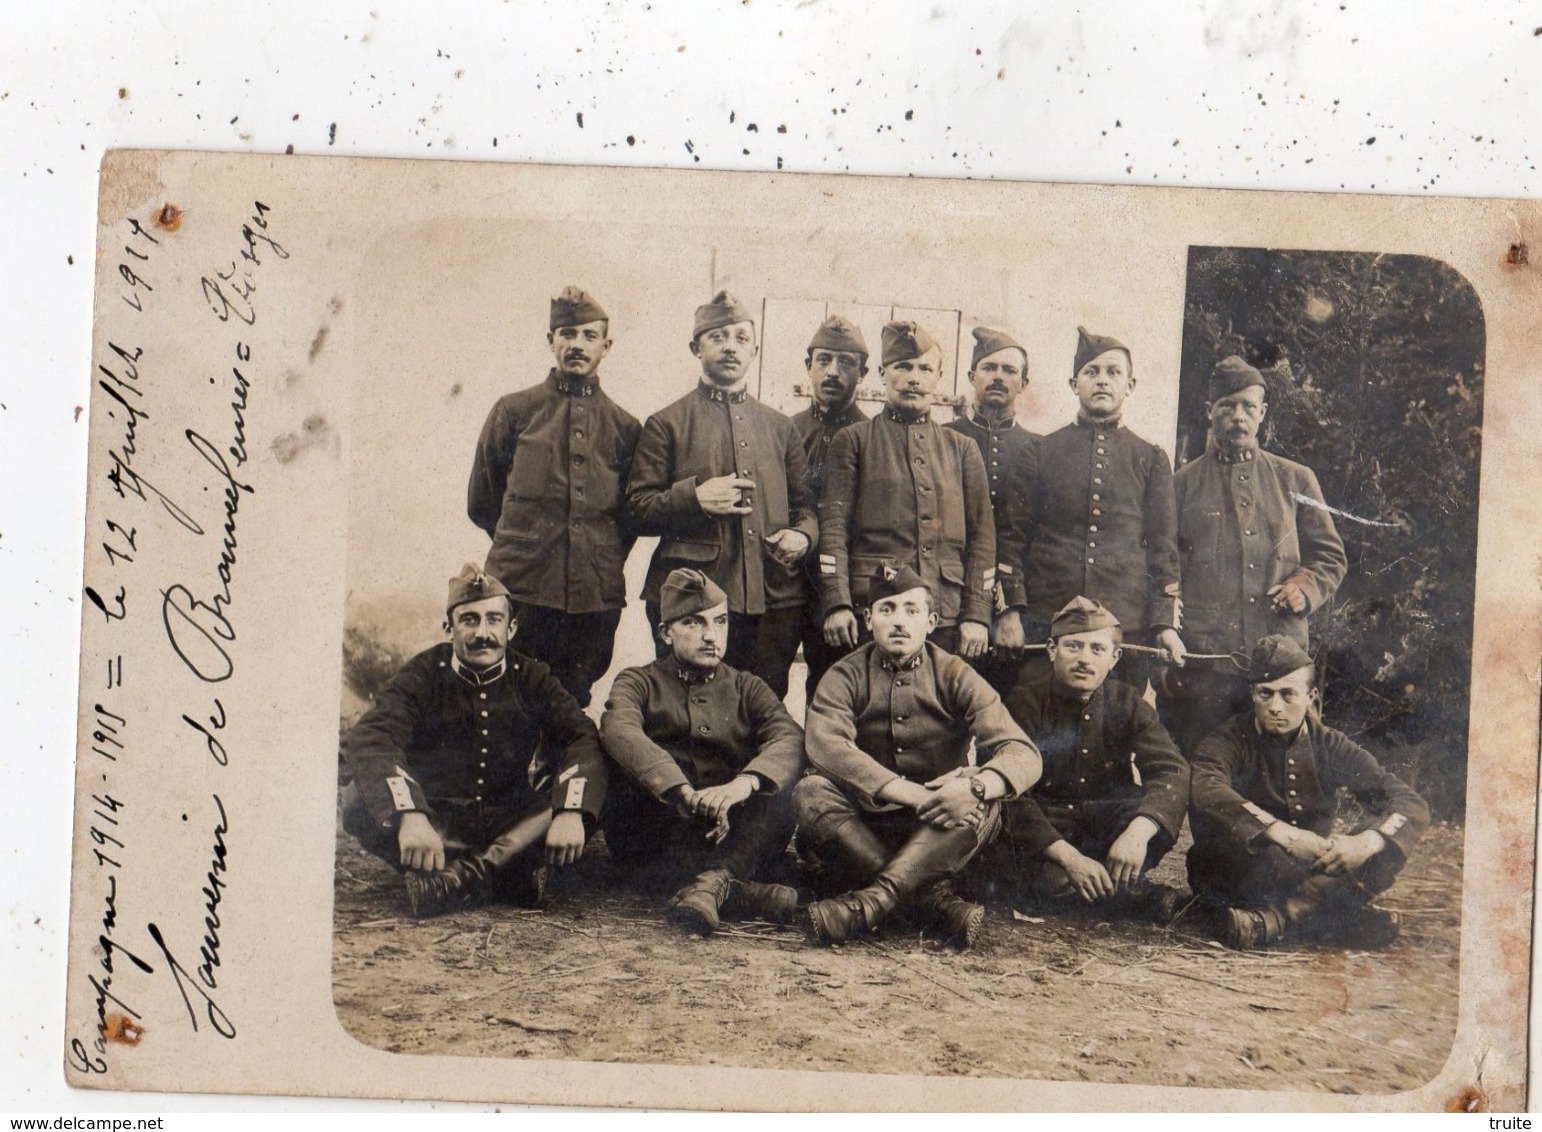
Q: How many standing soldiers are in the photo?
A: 7